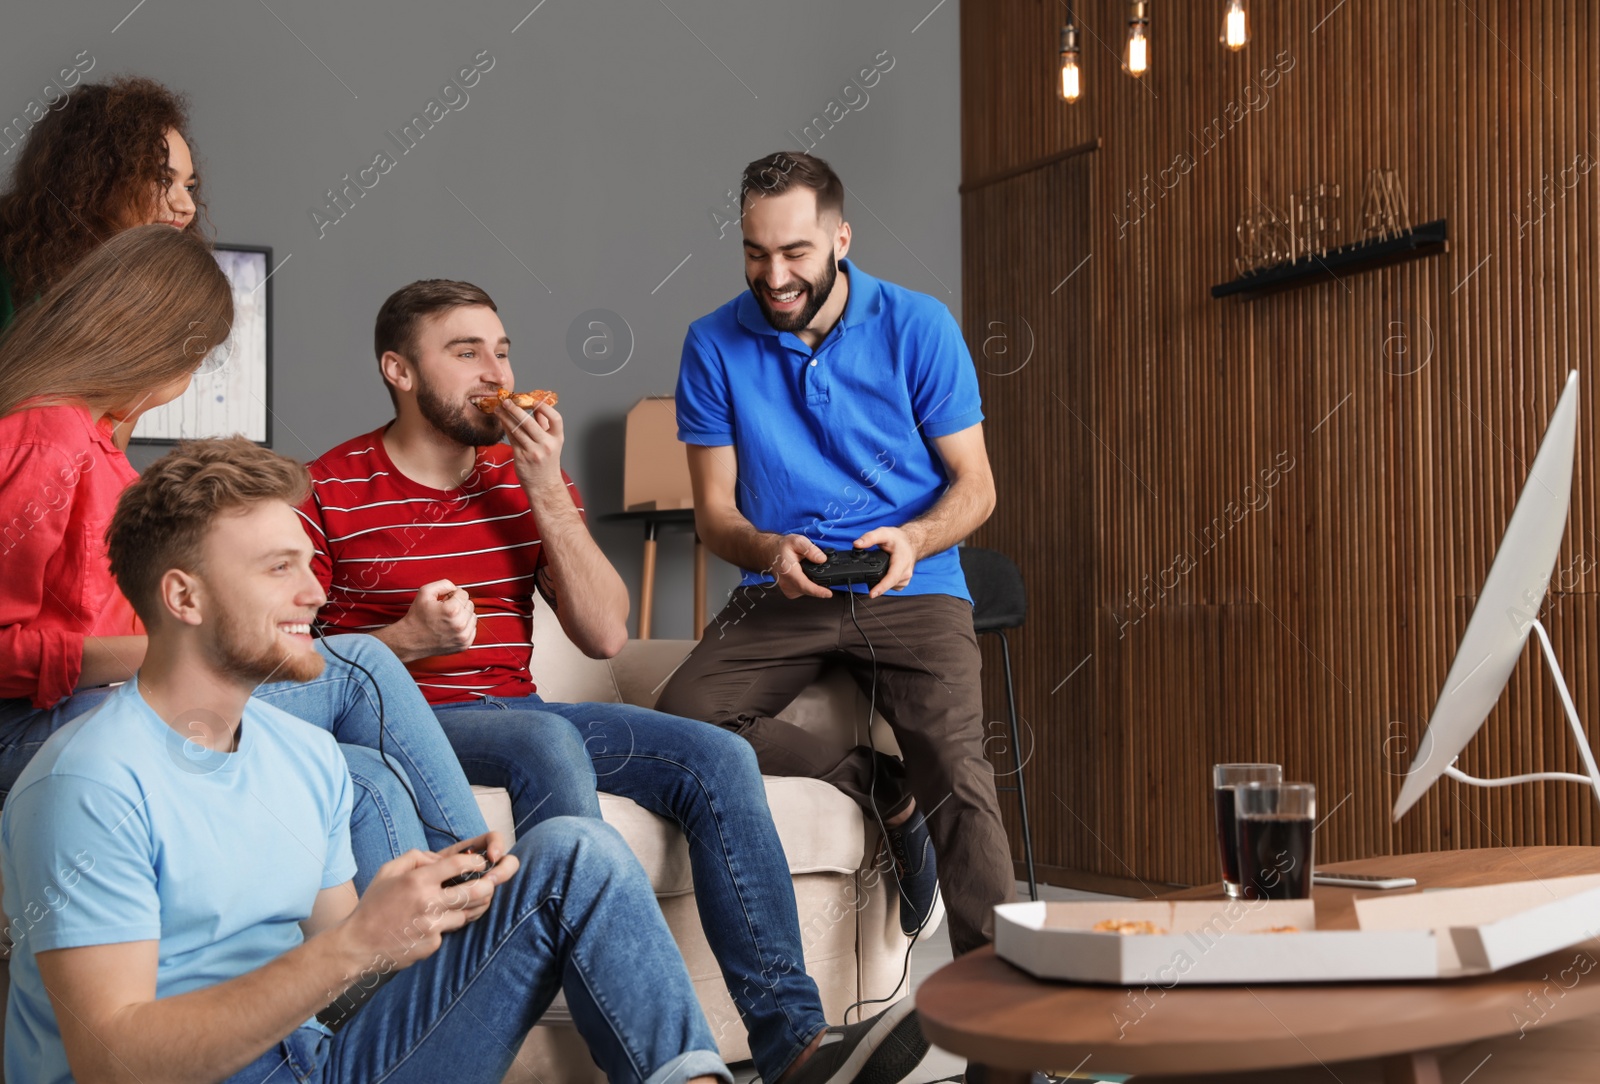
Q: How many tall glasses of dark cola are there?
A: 2